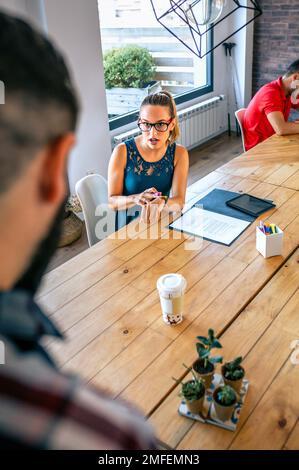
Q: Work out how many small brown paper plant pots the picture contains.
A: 4